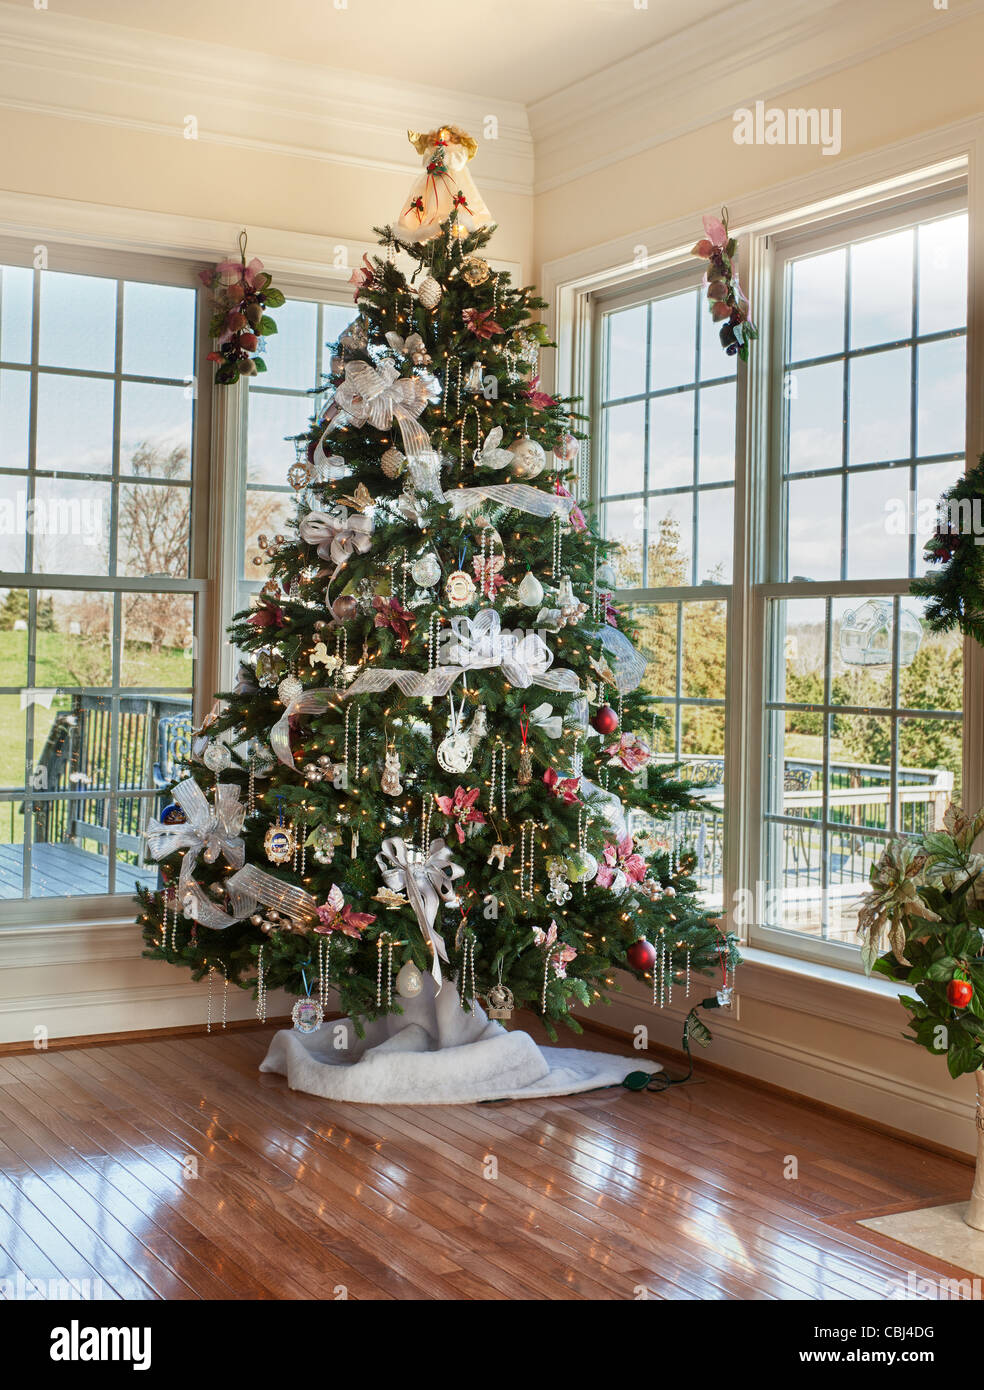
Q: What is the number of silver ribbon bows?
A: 5